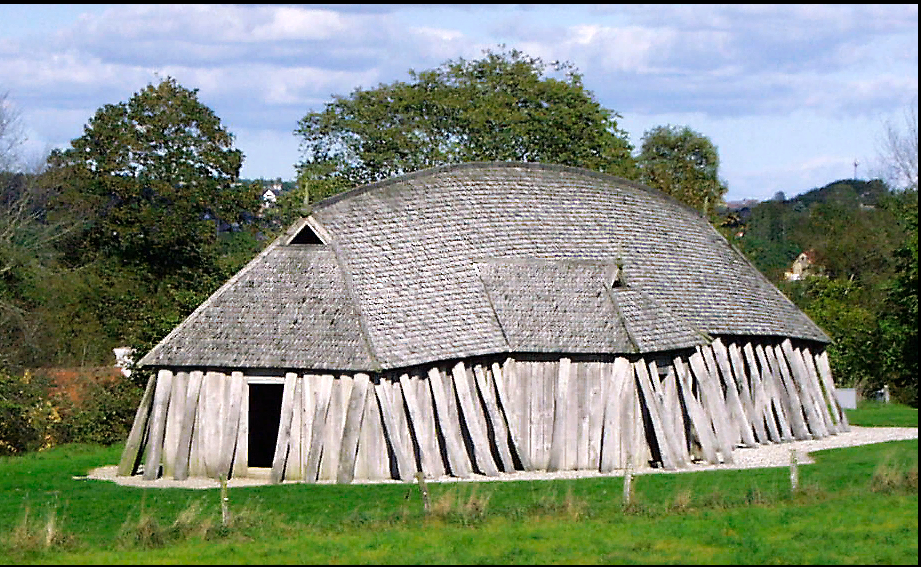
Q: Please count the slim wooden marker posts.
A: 4